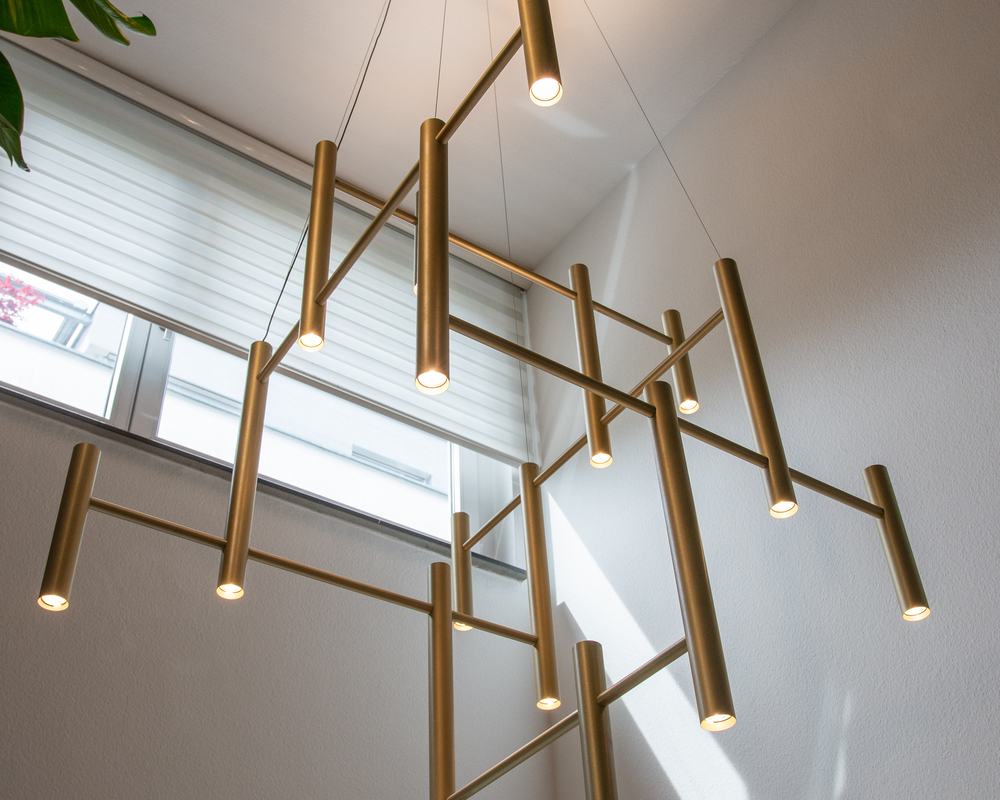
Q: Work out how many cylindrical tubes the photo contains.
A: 15